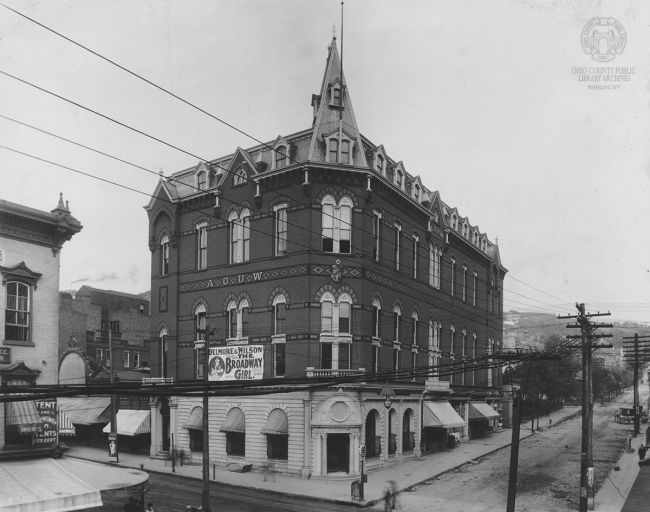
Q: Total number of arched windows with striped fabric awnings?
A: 3